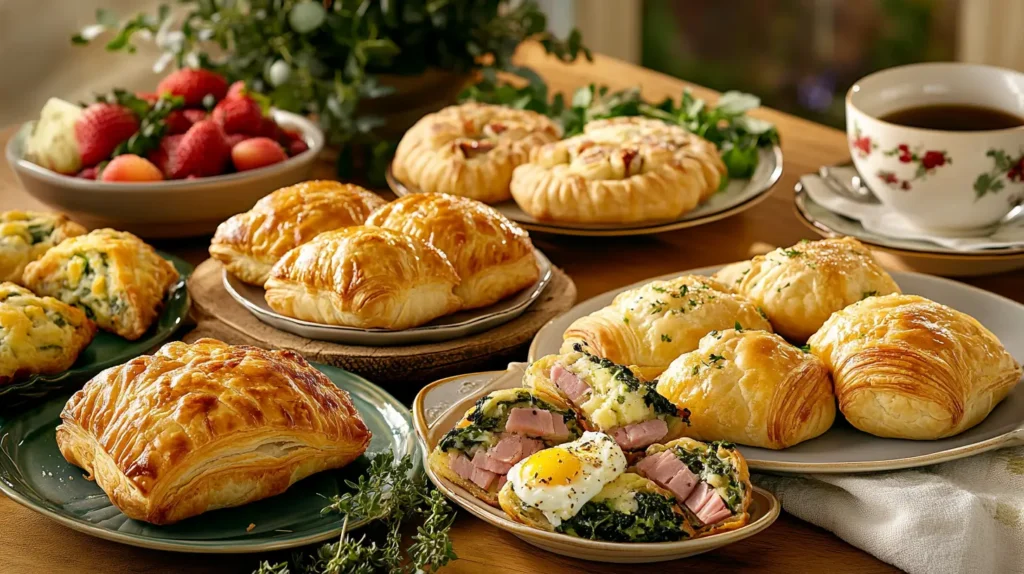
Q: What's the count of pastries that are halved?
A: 4